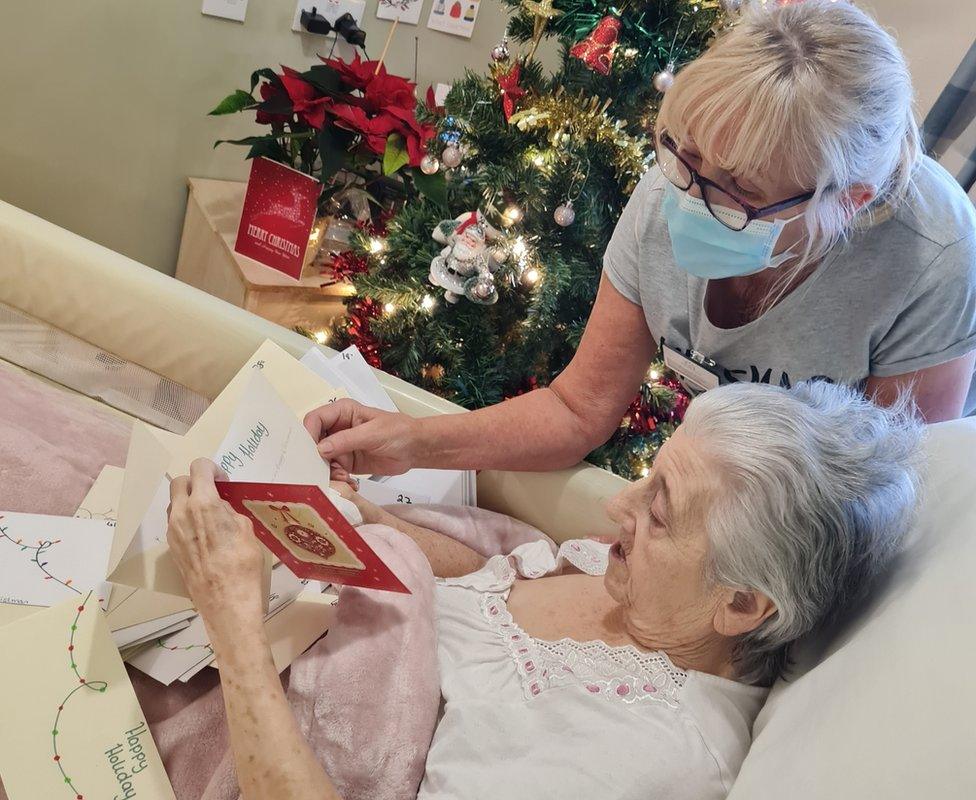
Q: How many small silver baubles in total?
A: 5